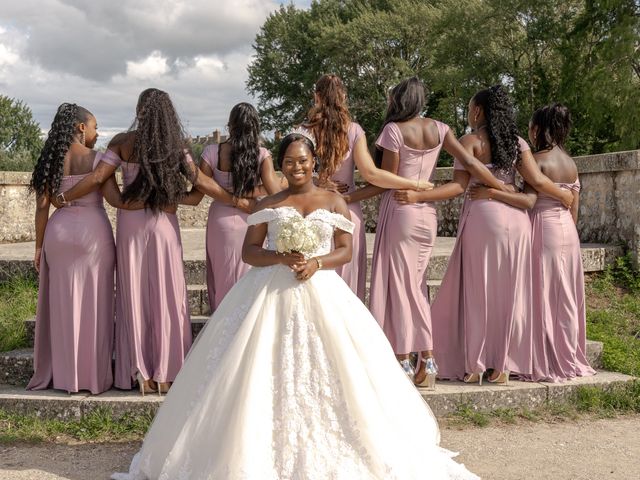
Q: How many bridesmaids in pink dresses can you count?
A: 7